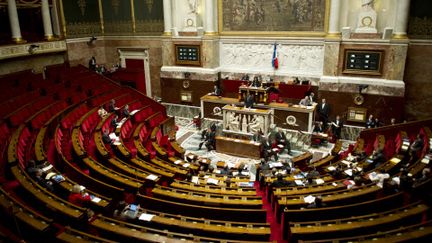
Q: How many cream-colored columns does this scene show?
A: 6